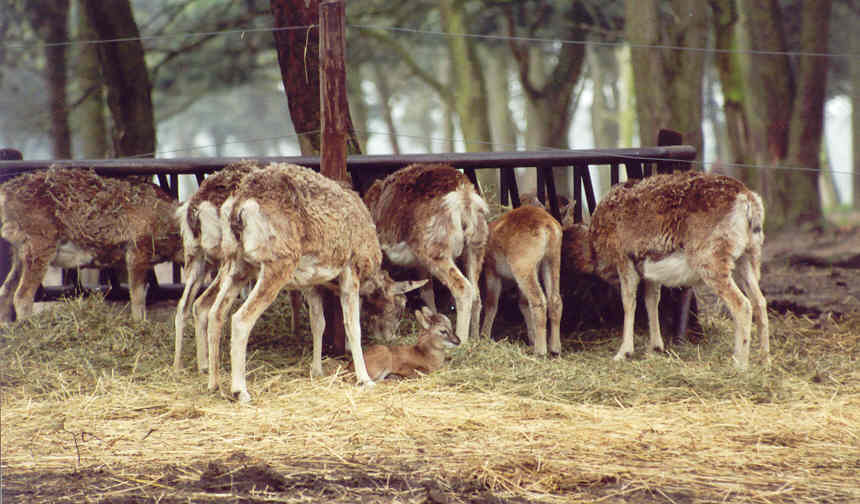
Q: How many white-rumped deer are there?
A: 4